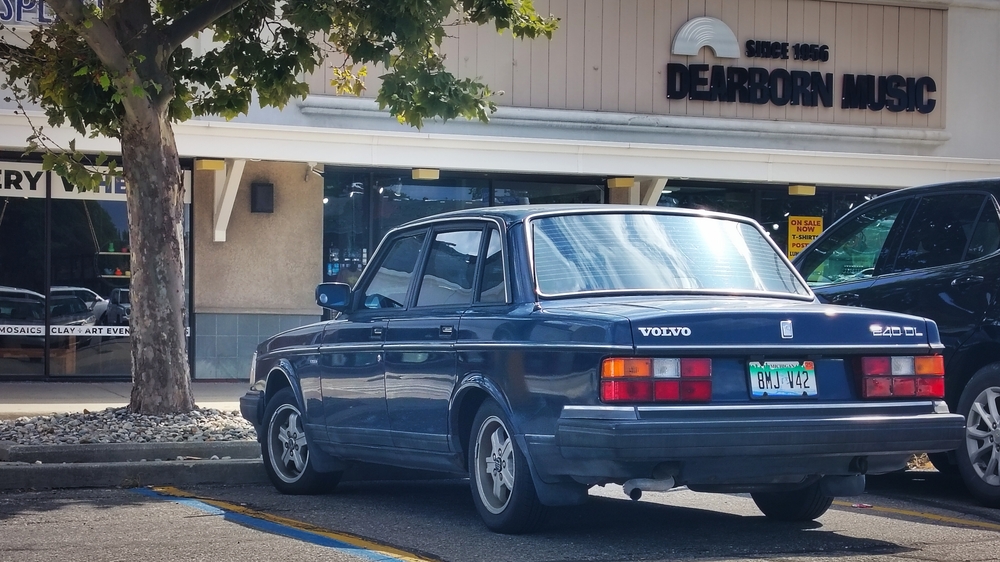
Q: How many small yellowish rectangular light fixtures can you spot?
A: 4